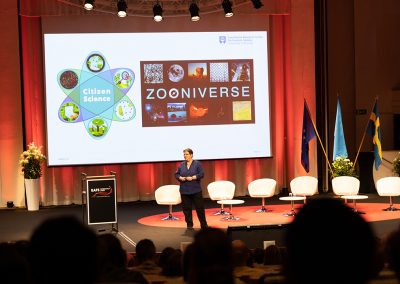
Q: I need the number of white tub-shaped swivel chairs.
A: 6